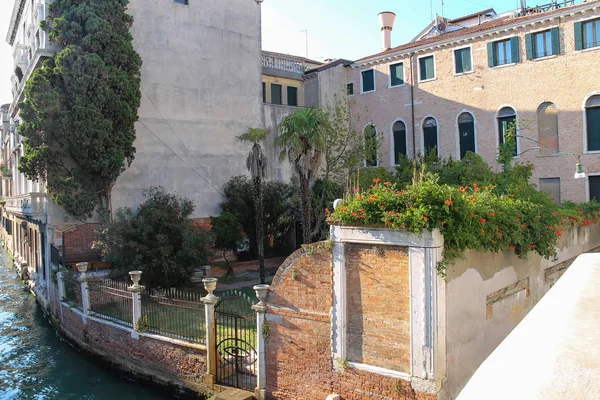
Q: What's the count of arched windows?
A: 7